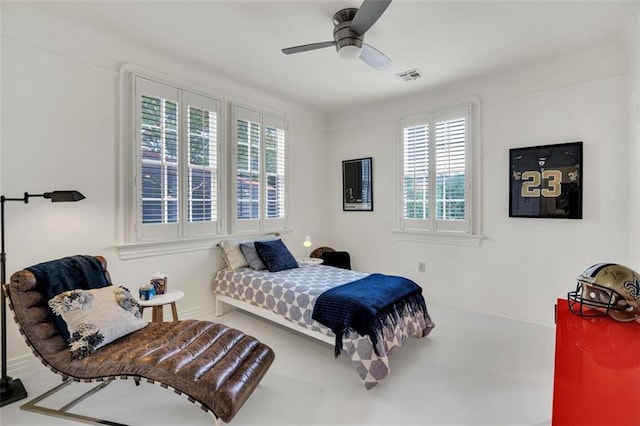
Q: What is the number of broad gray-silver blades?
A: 3